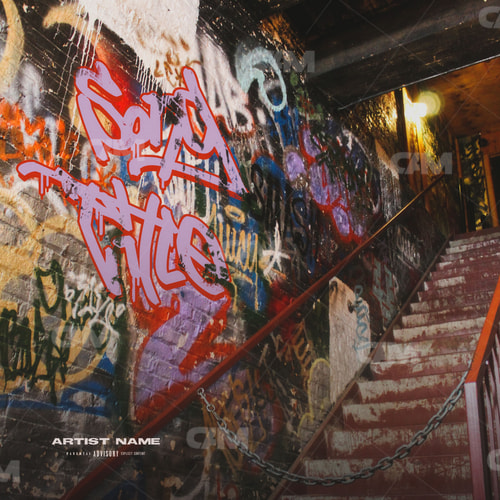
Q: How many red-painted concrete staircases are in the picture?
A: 1